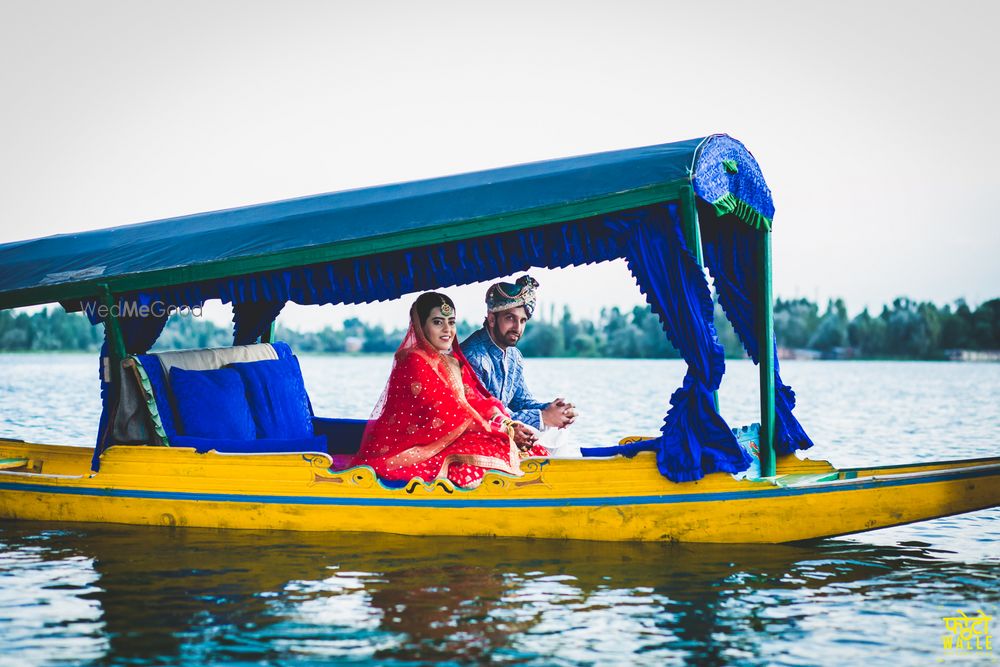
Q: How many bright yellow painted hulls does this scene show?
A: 1